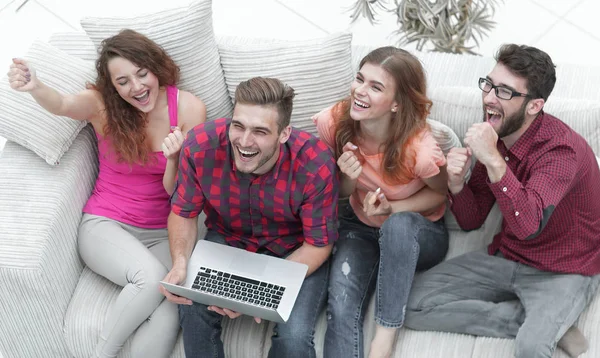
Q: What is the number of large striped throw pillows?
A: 3